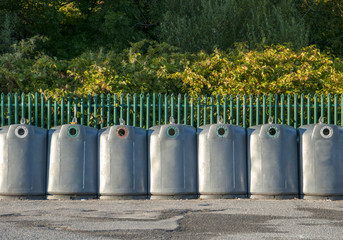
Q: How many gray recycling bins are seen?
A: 7